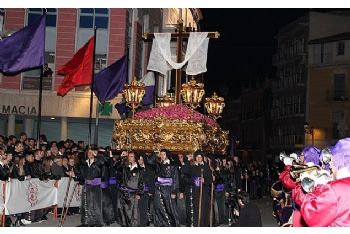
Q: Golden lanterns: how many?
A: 4